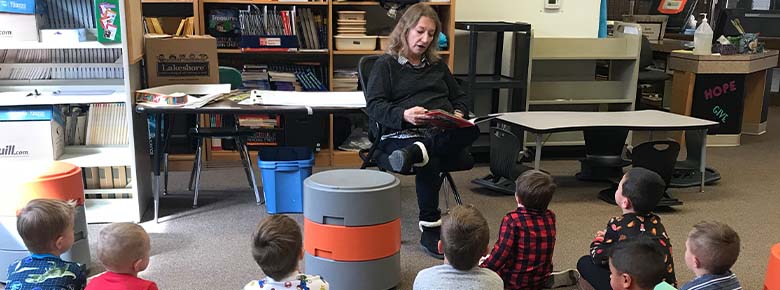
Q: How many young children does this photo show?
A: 8